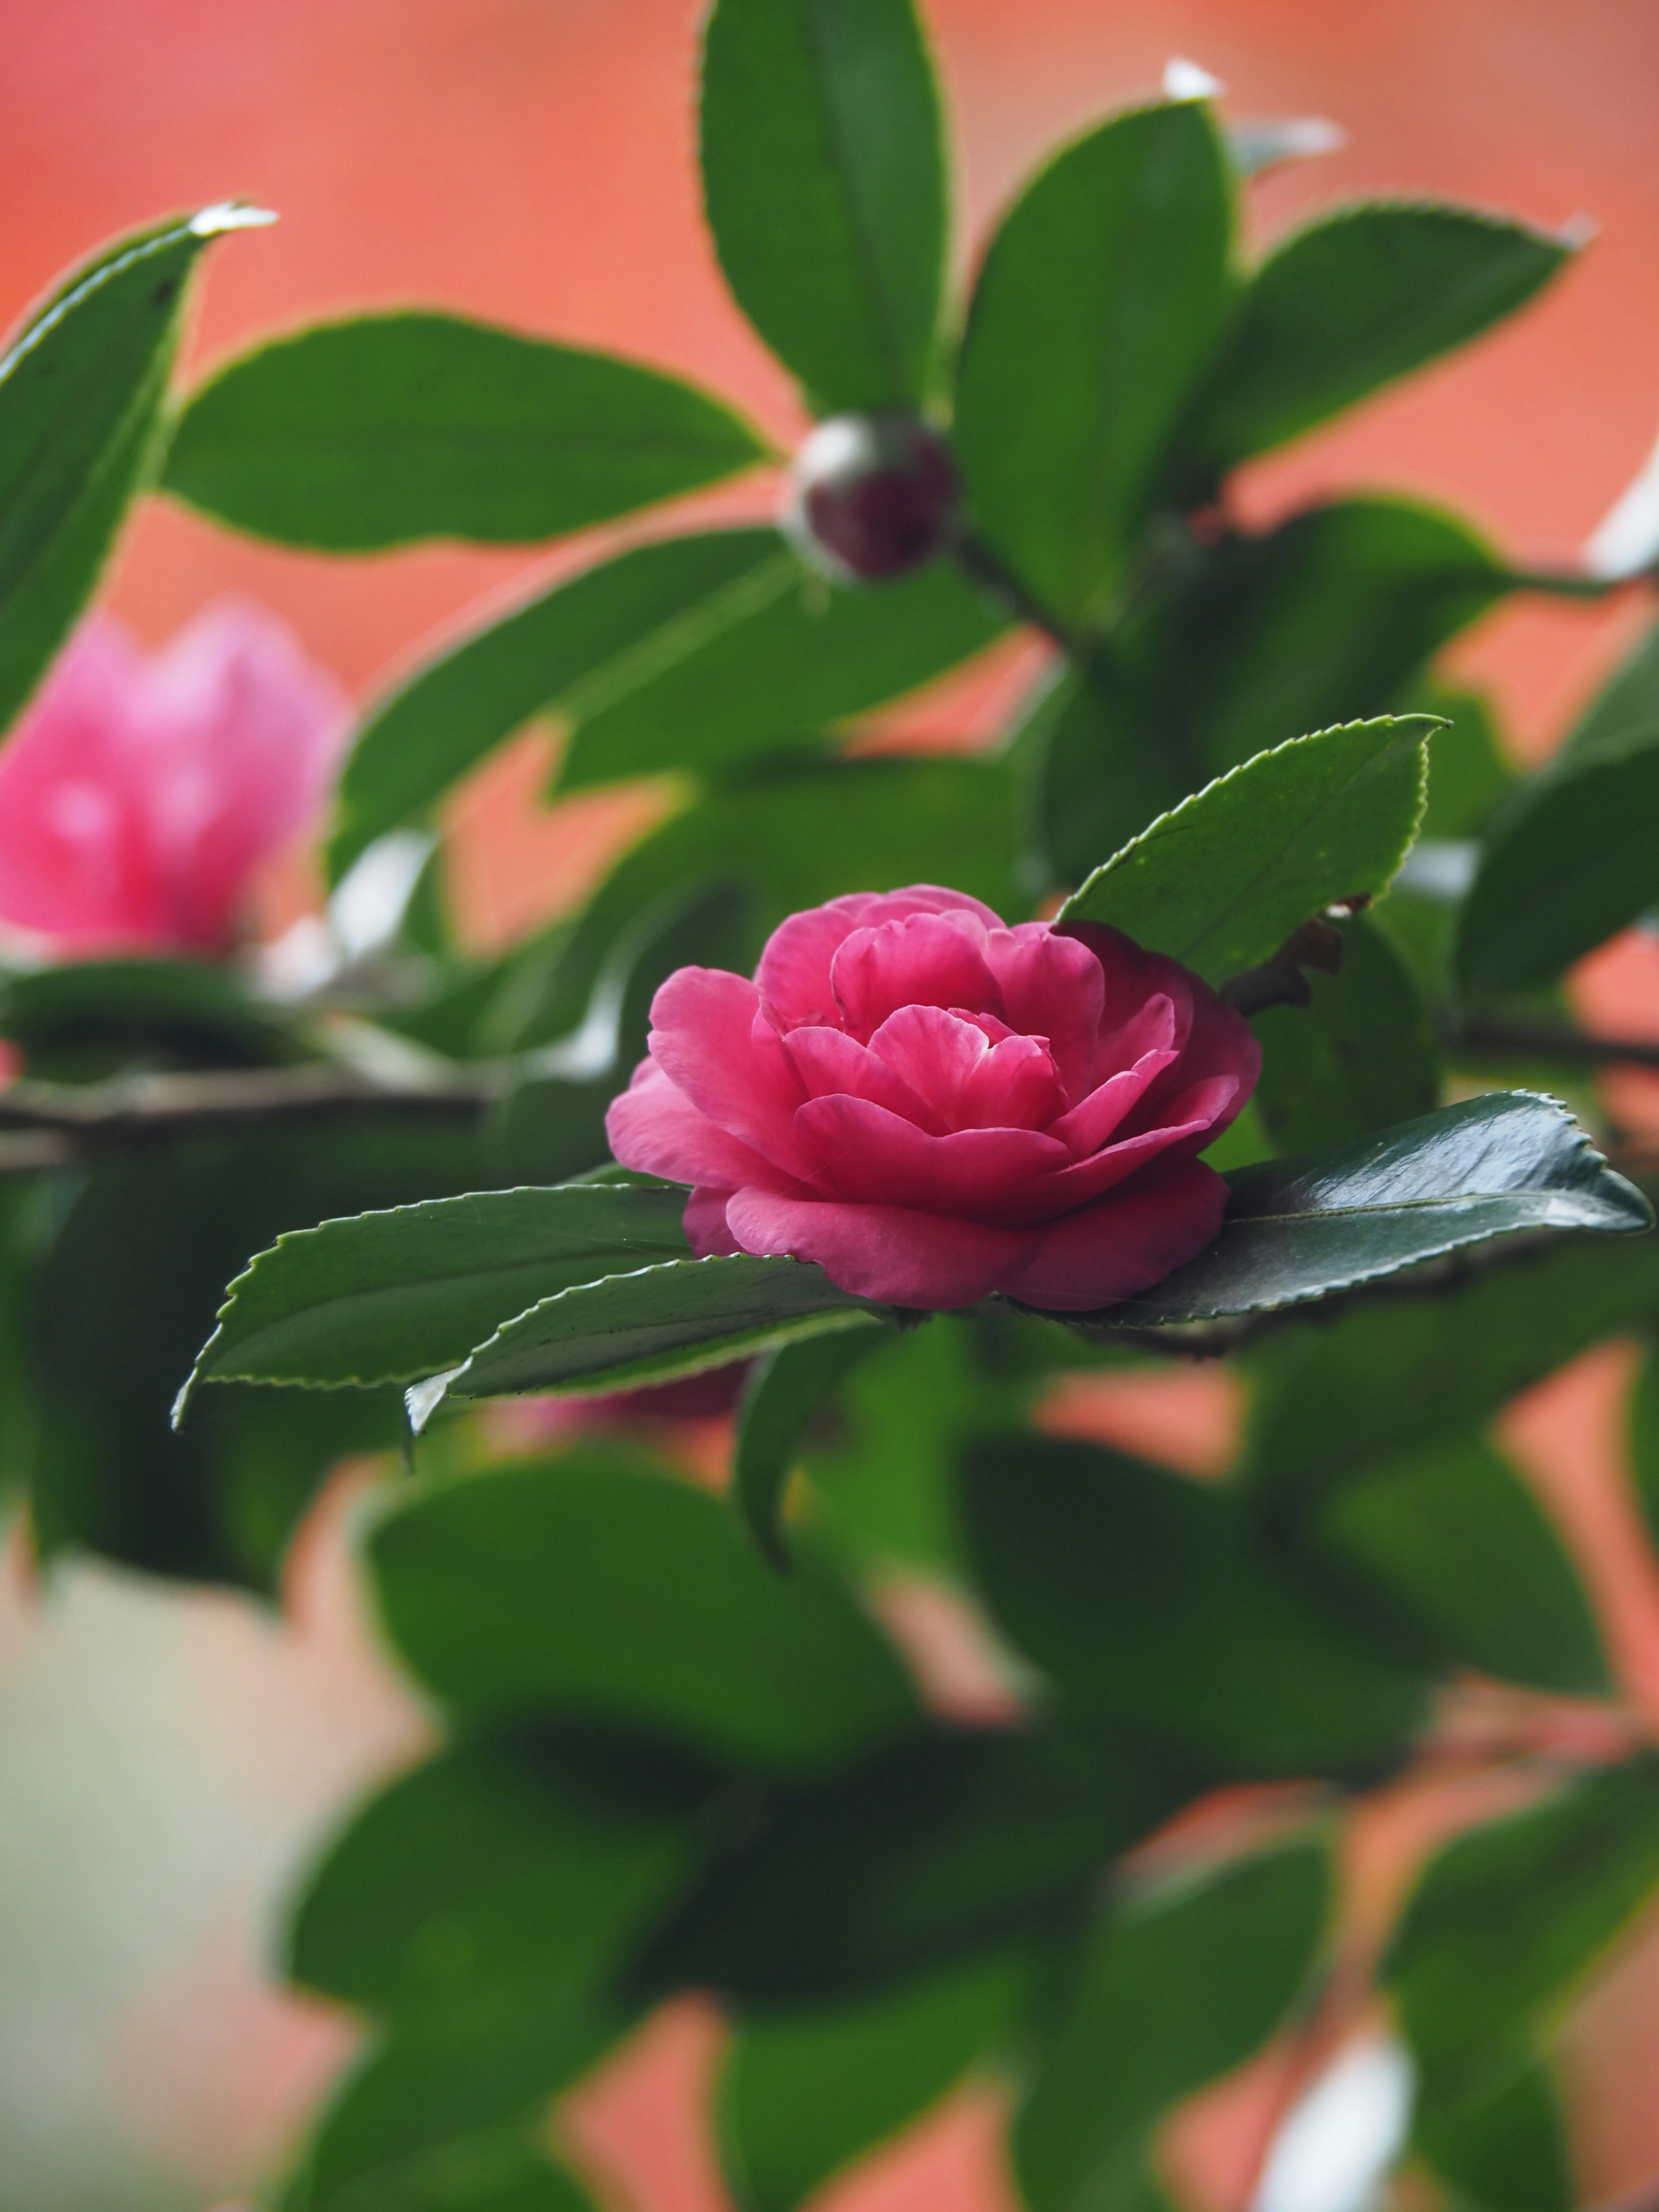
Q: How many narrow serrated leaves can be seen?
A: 4